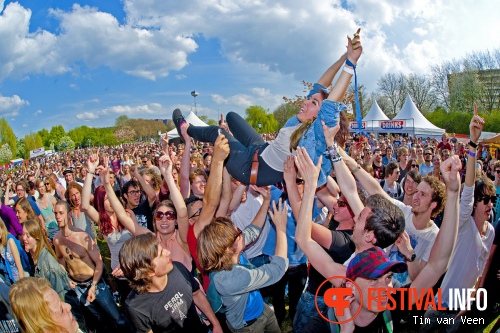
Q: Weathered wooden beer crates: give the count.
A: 0